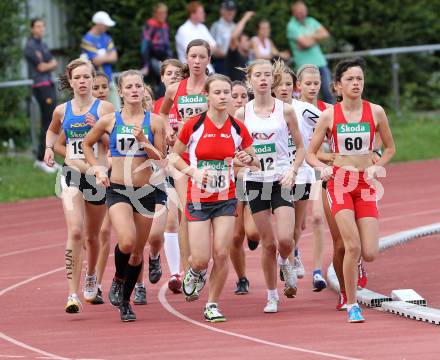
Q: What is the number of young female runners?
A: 12